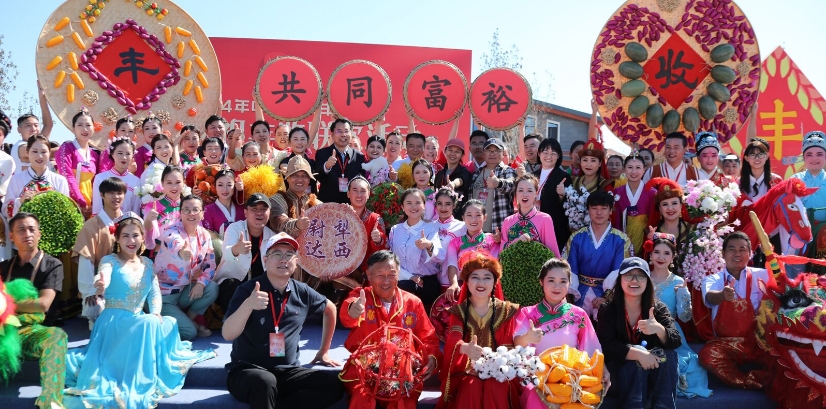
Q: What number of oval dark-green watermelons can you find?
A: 11